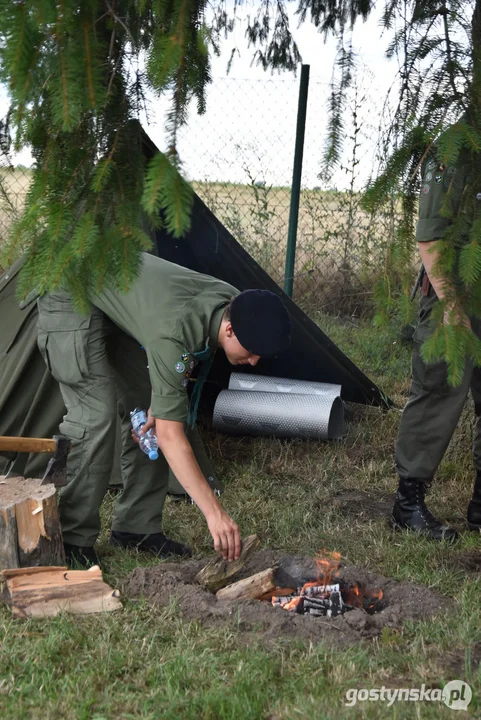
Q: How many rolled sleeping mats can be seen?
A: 2